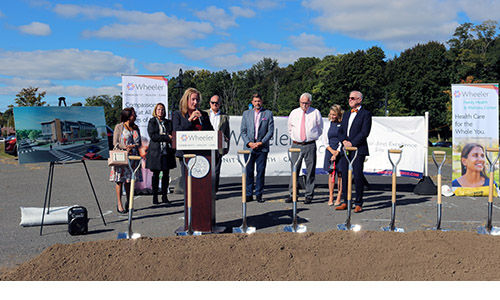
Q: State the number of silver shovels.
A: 8